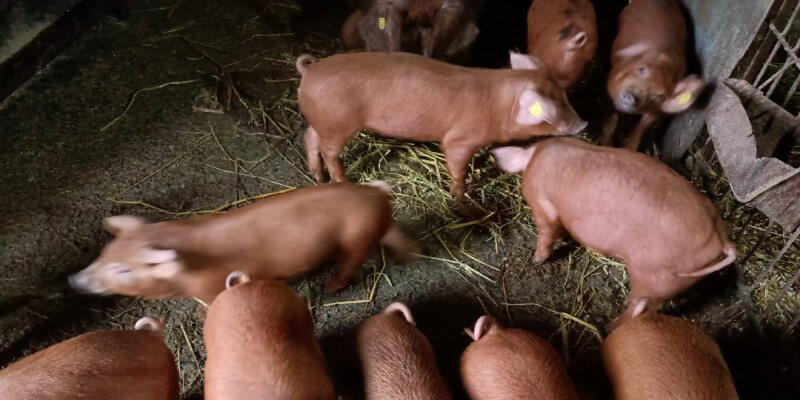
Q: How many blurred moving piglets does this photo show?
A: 1